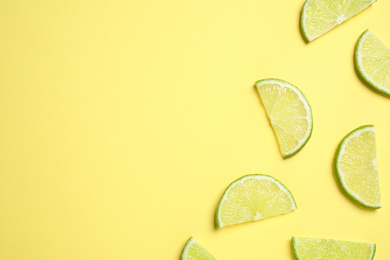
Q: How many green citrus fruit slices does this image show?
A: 7